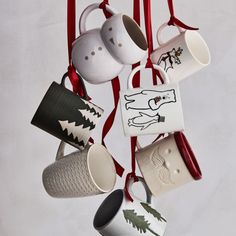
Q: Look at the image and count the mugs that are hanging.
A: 7